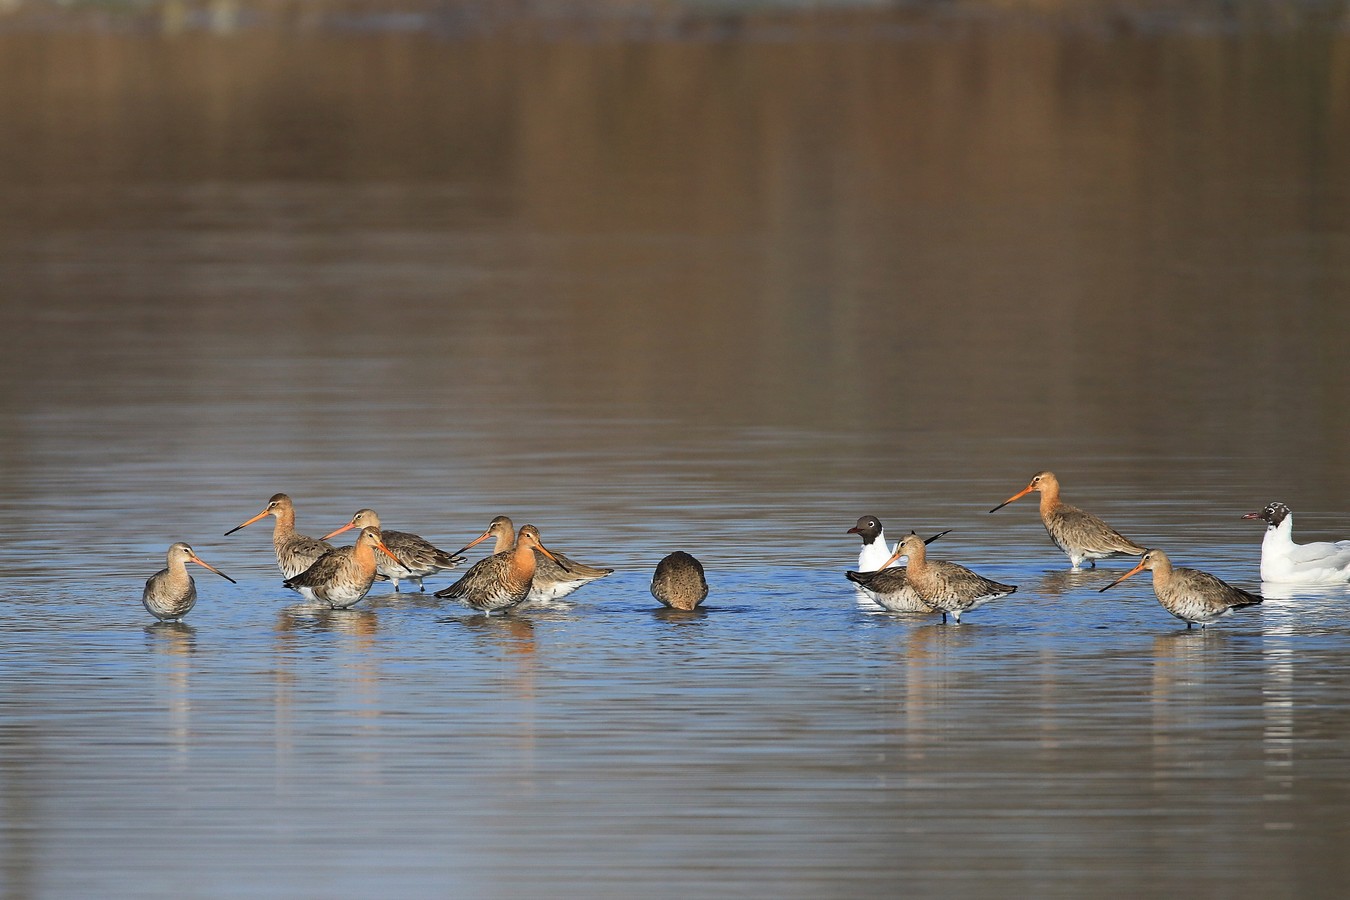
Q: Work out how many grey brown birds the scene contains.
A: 11